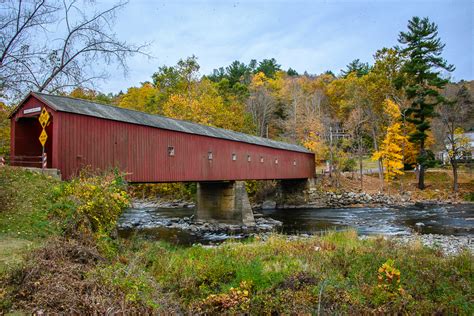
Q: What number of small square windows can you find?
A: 7